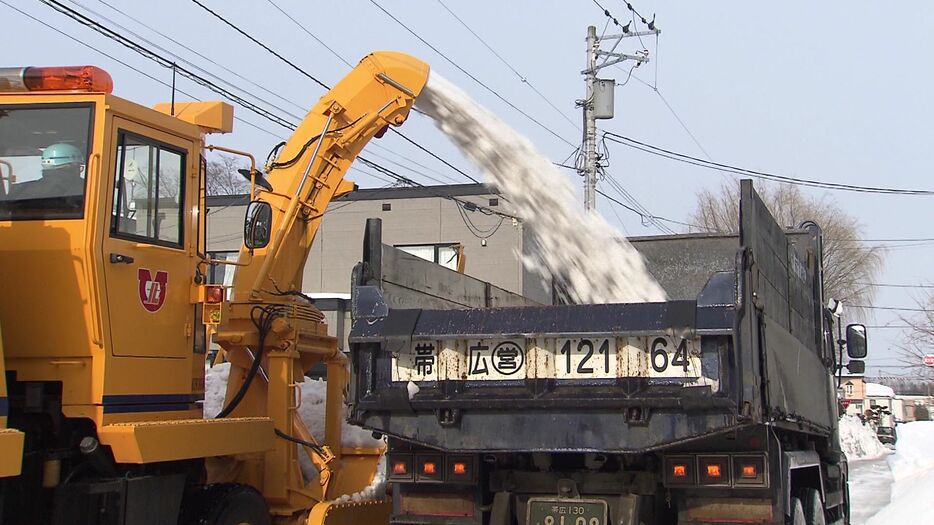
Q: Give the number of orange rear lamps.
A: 6